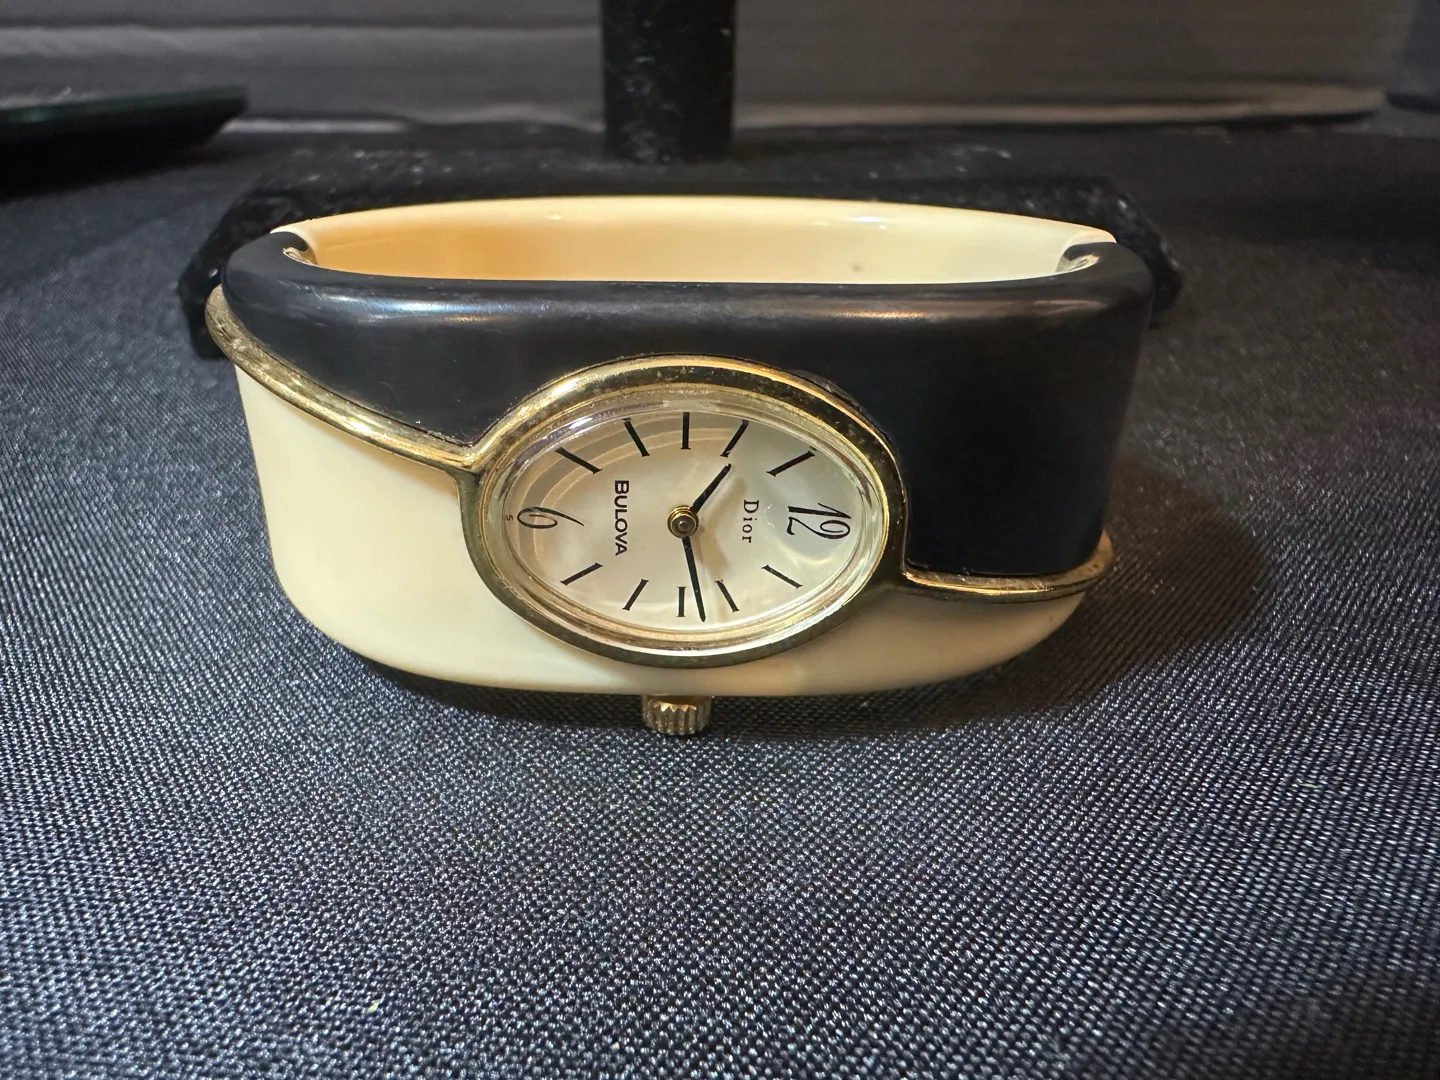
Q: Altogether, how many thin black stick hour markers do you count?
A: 10